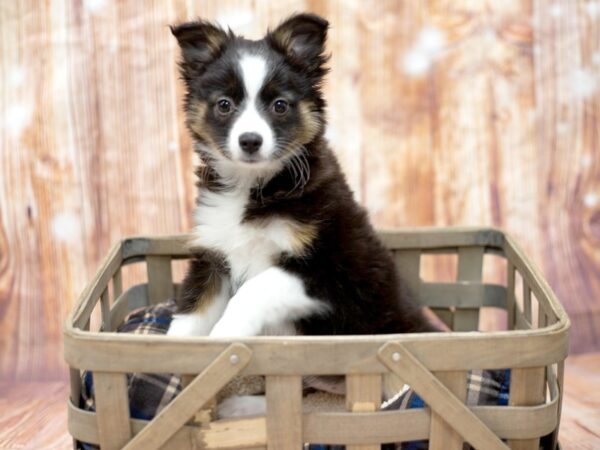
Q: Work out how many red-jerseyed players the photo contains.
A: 0